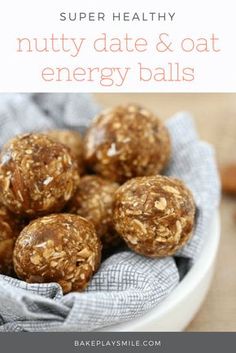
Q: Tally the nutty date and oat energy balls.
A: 7